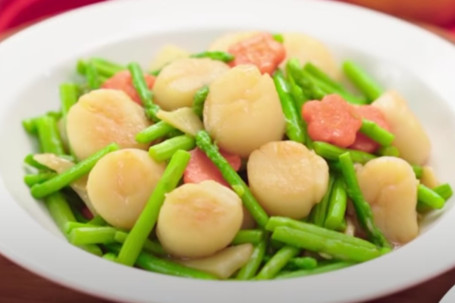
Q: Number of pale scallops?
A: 10